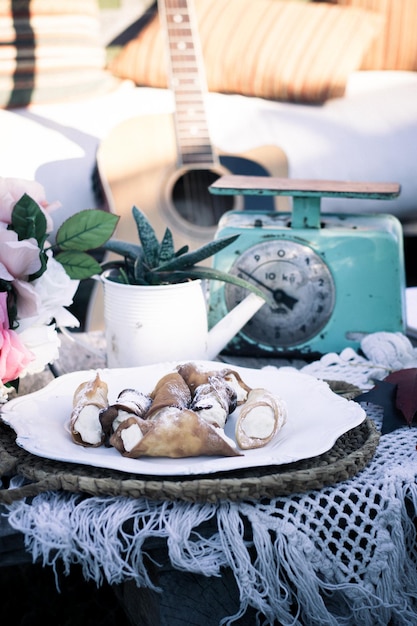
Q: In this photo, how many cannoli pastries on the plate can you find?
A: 7